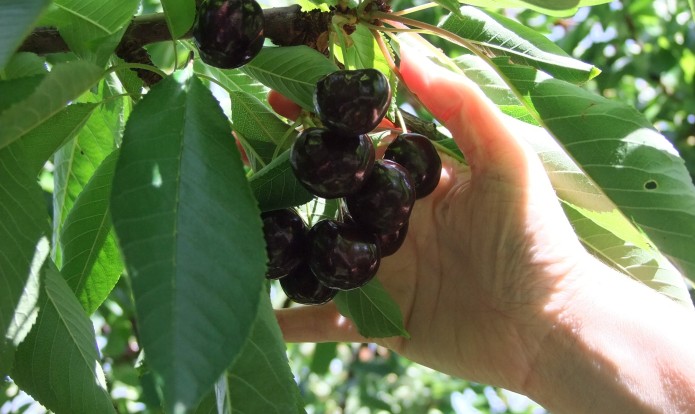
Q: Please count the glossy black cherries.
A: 9